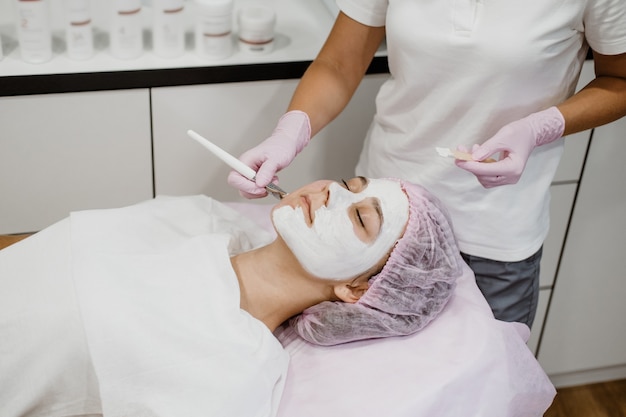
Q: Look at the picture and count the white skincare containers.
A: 6